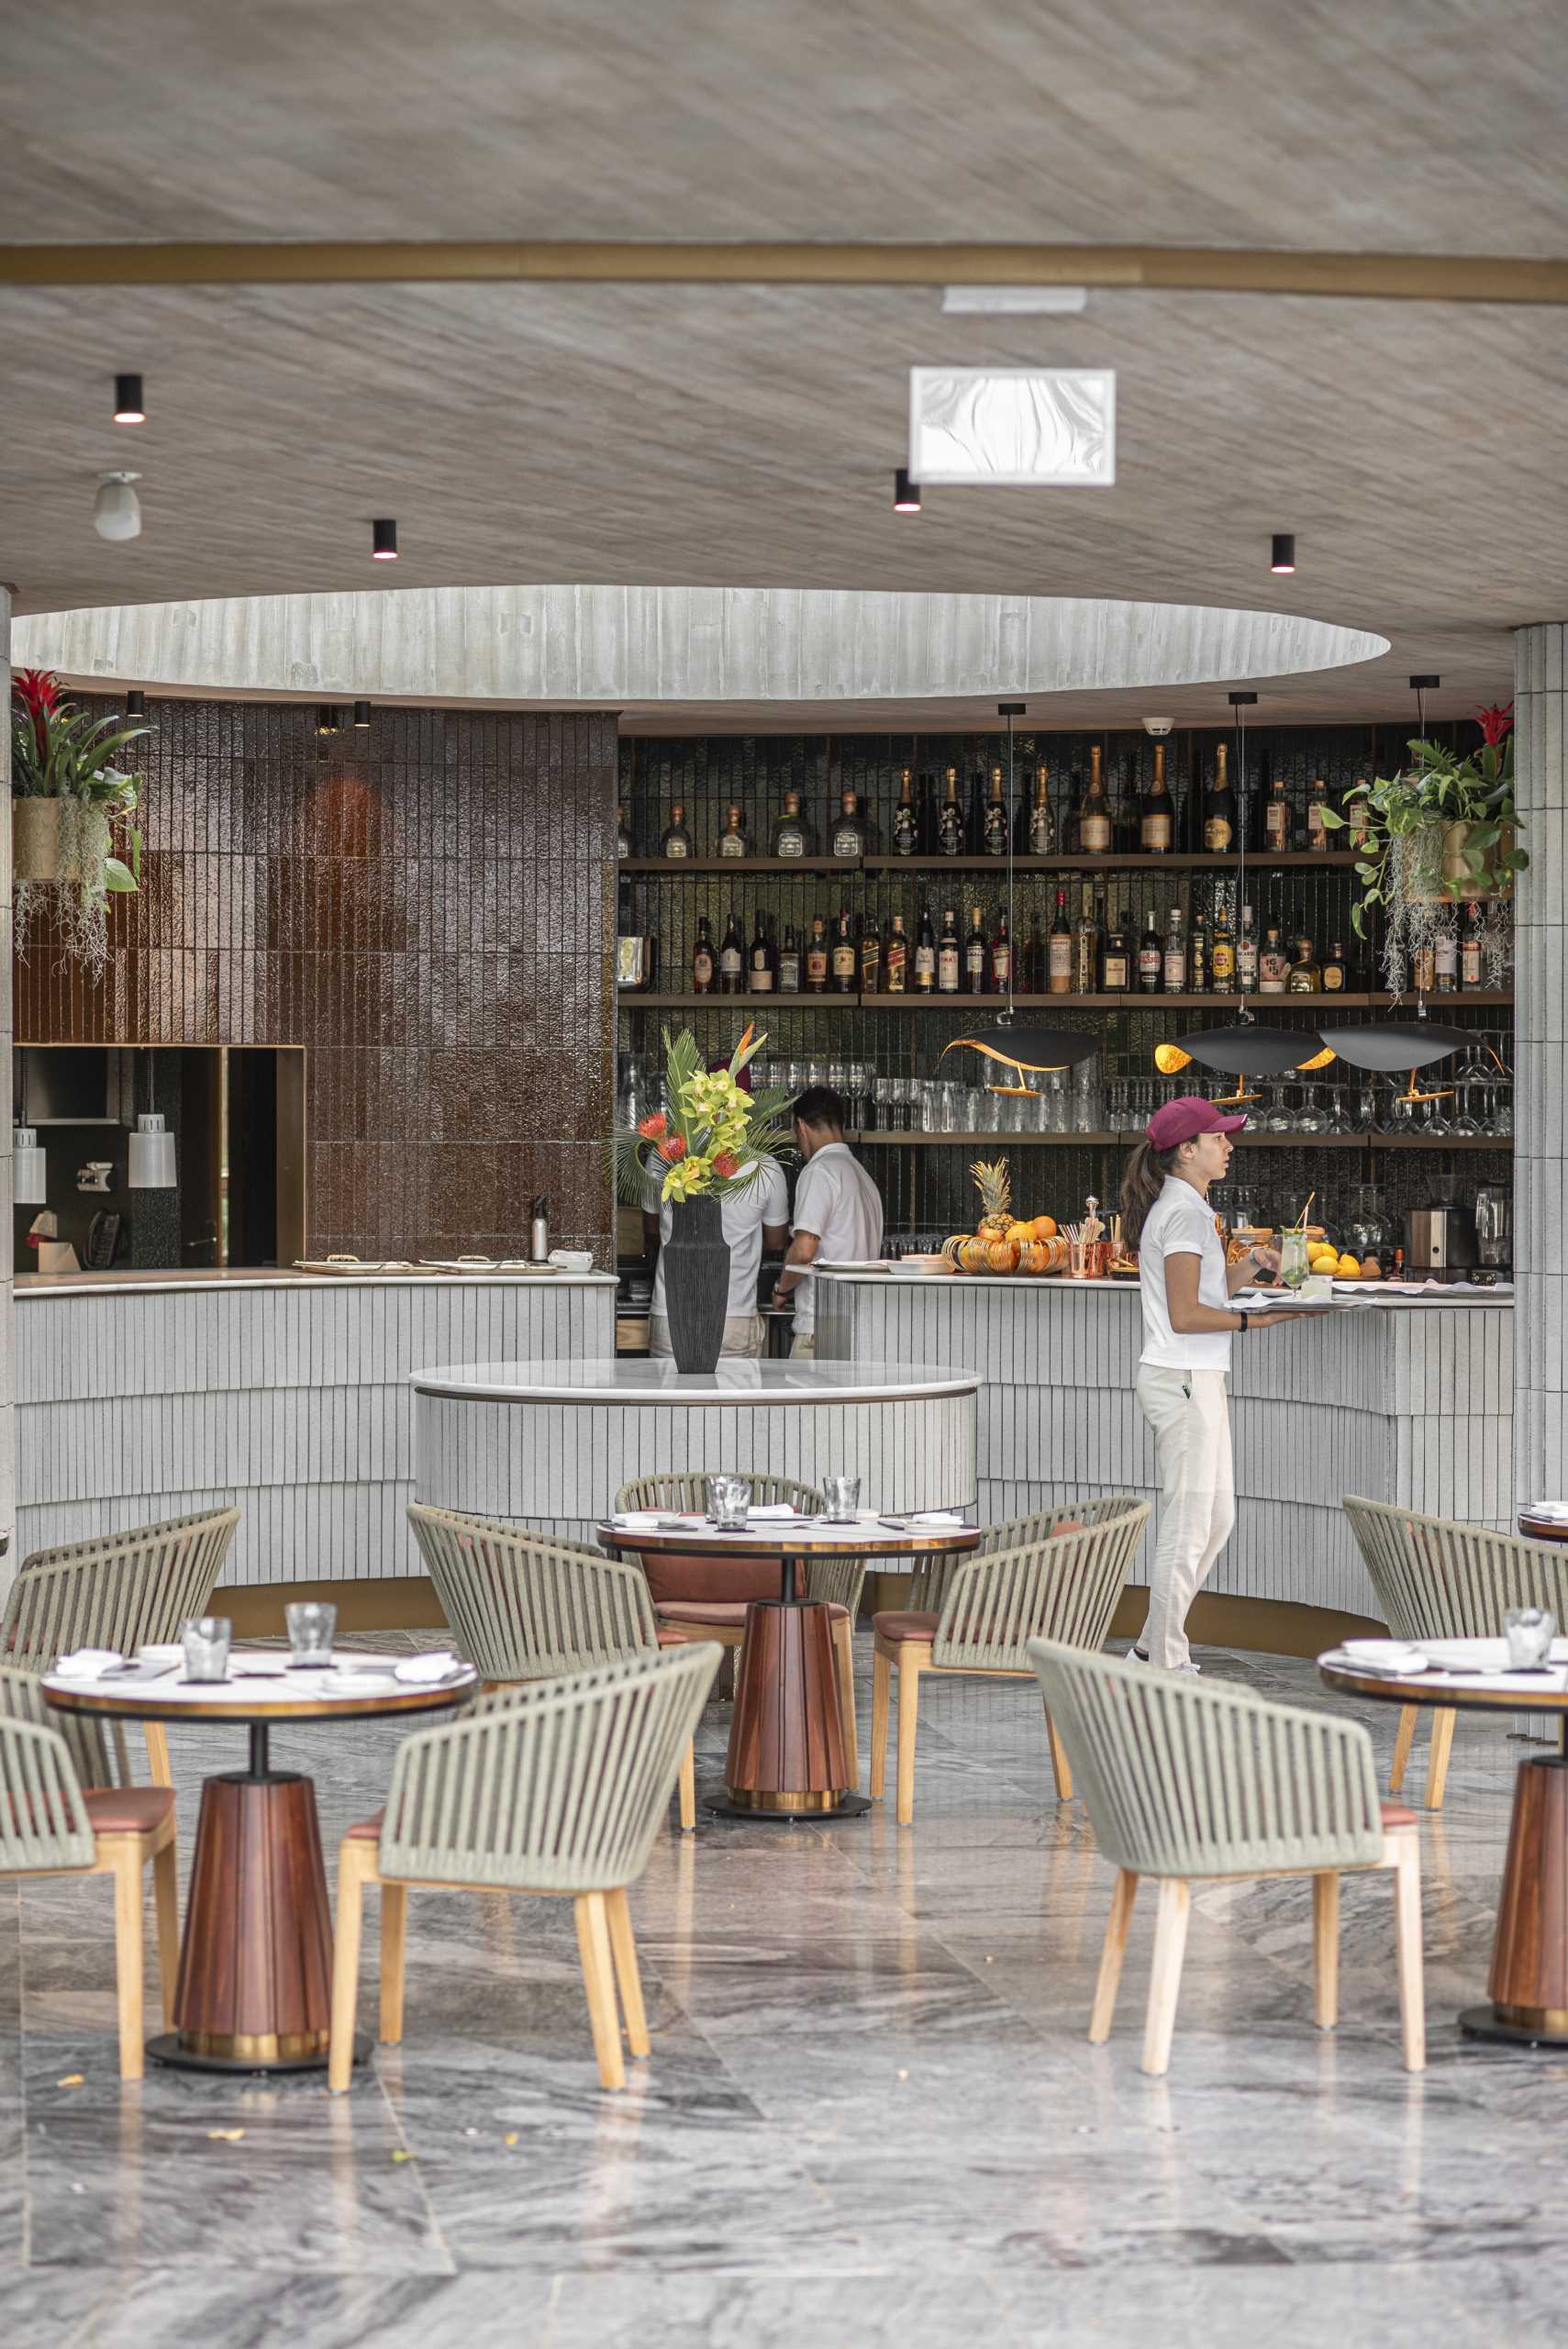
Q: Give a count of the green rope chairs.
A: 8